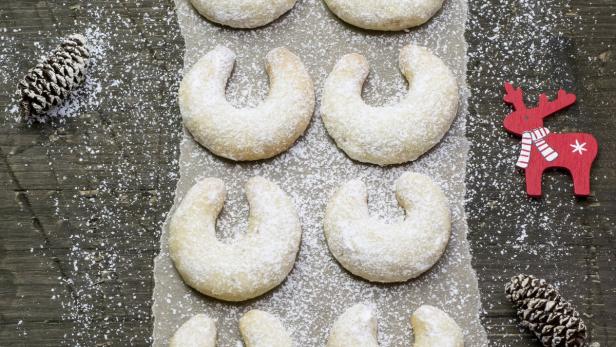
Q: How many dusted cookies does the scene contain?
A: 8